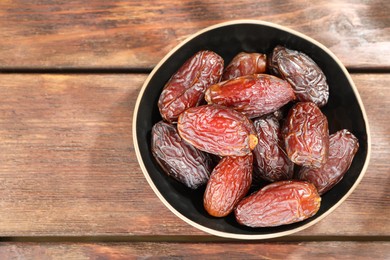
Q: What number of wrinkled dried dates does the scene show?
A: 11